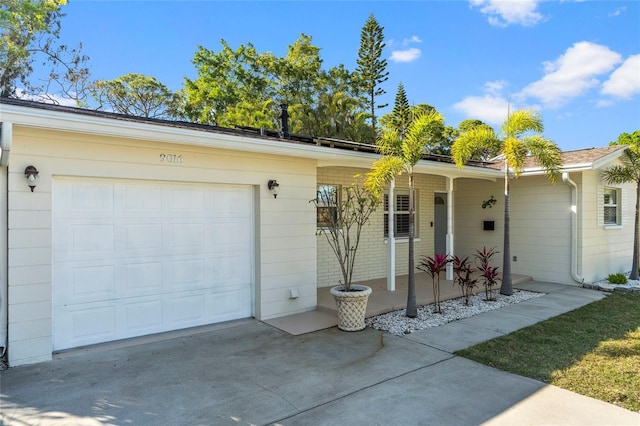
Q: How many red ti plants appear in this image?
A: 3